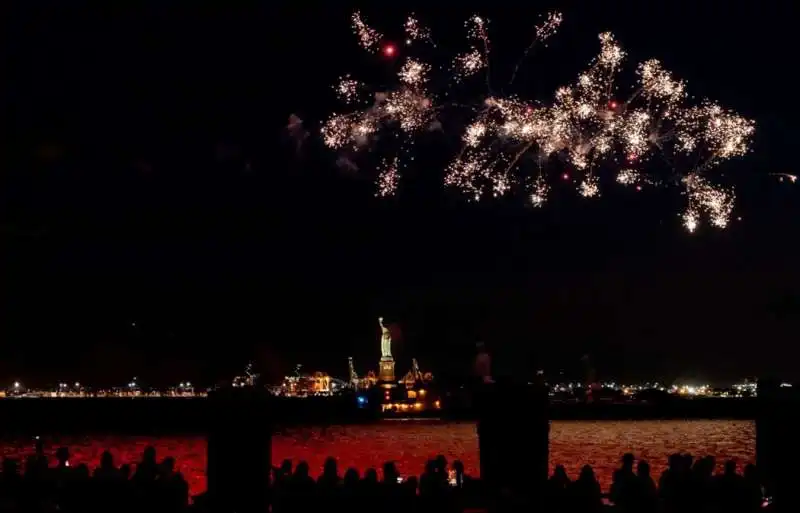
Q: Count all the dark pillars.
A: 3